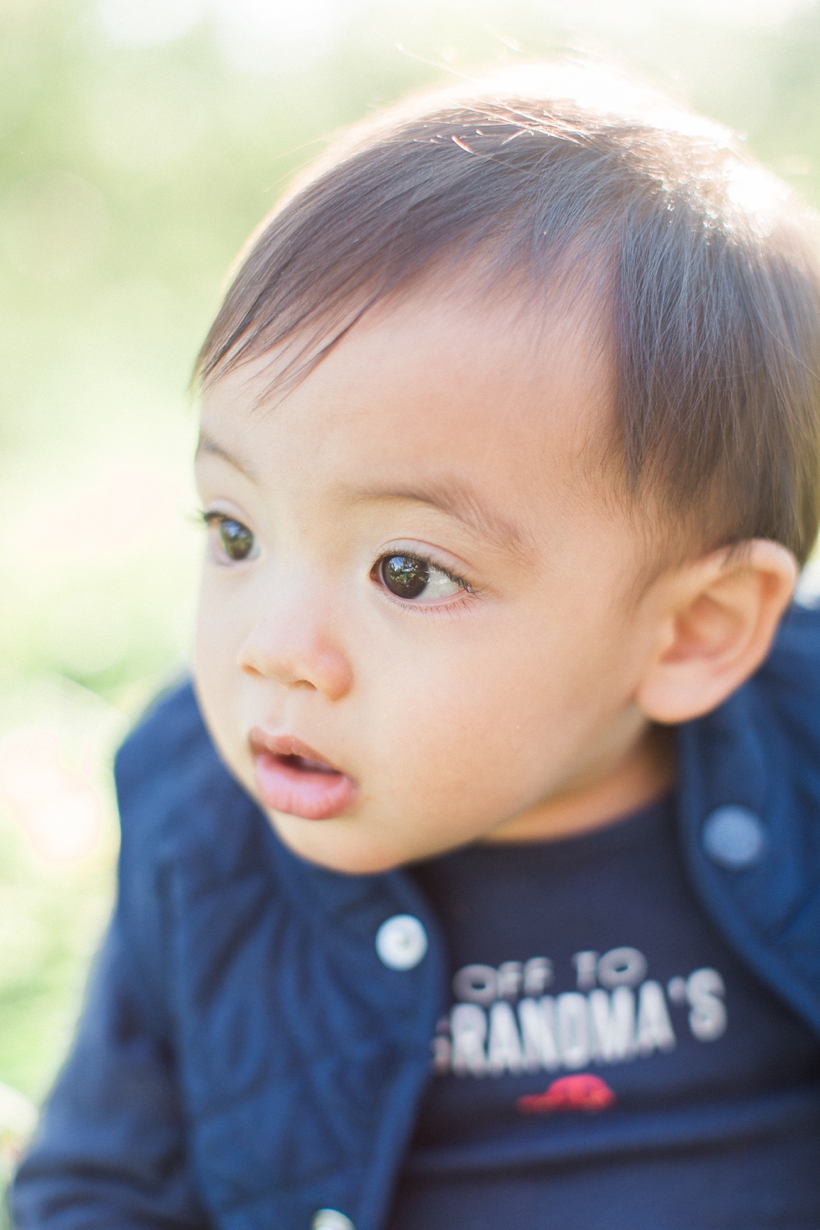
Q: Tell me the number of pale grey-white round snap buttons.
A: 2